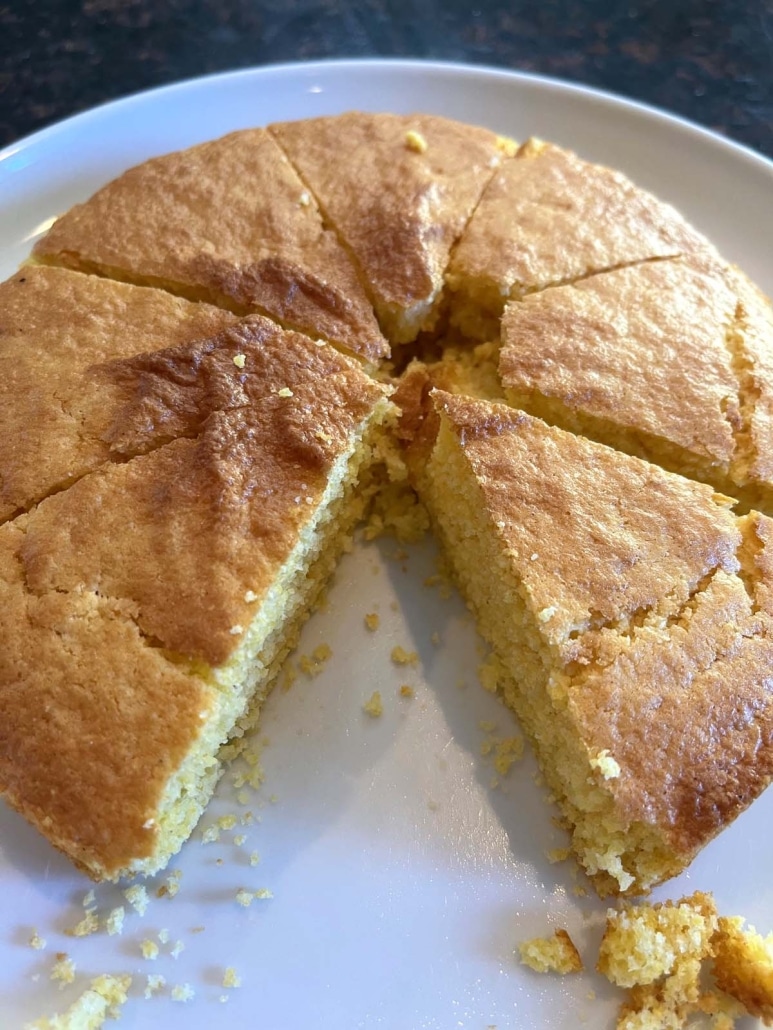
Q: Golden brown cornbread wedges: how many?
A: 7